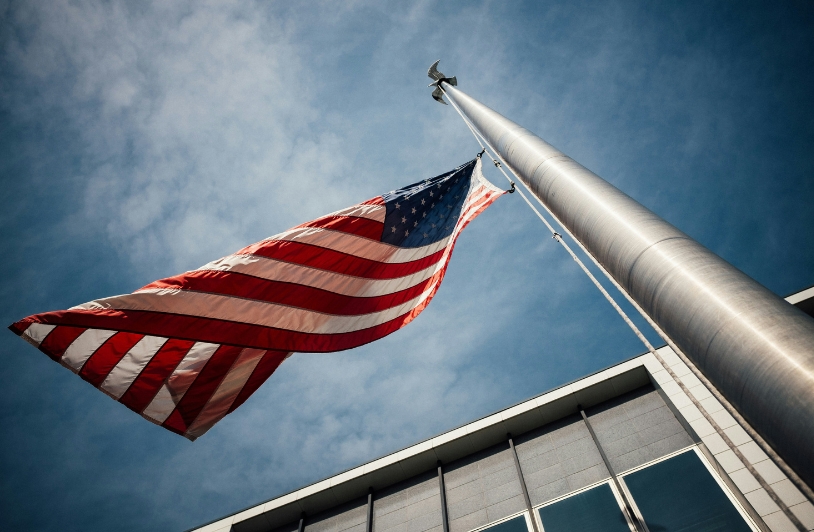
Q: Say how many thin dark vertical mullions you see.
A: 5